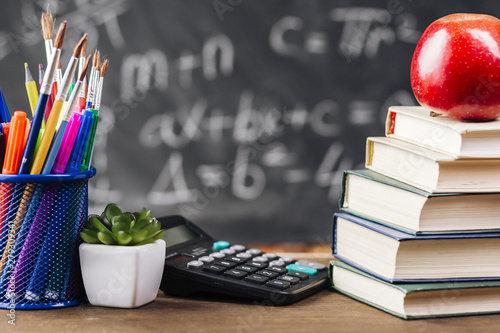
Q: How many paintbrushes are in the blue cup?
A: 9